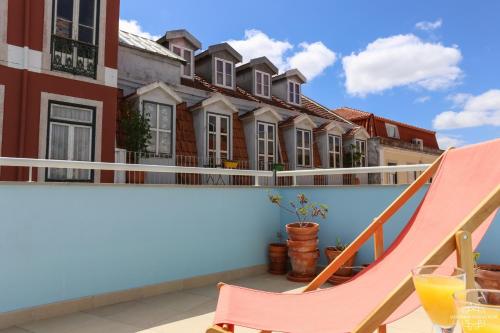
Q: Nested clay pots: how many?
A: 3